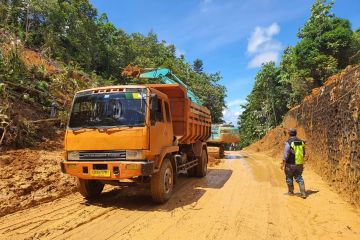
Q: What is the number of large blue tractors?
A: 1